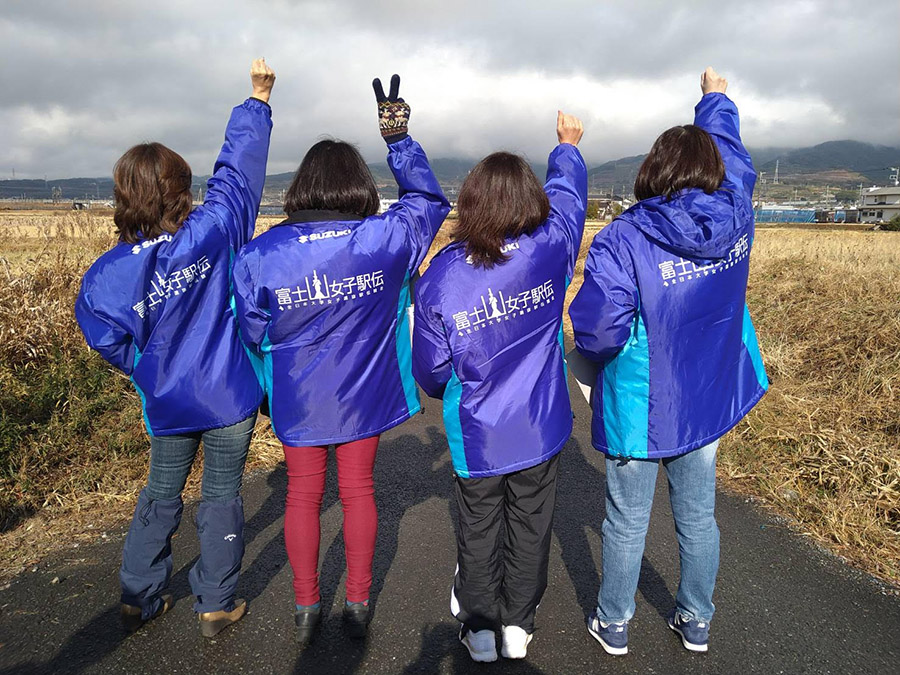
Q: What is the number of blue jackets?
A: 4